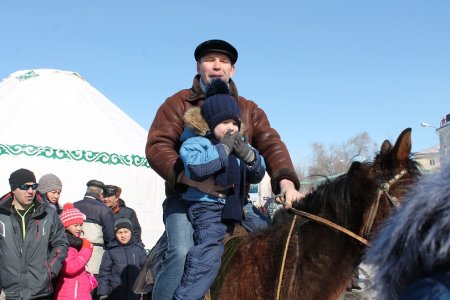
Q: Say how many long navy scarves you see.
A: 1